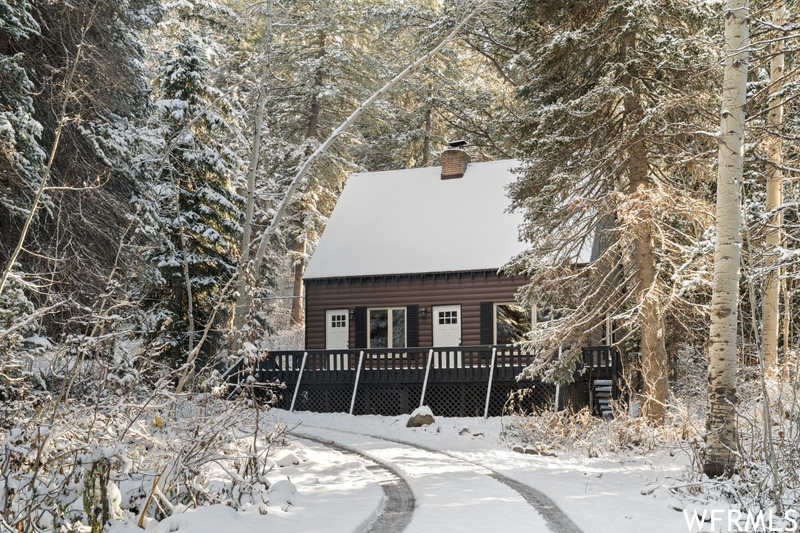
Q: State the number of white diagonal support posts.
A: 5